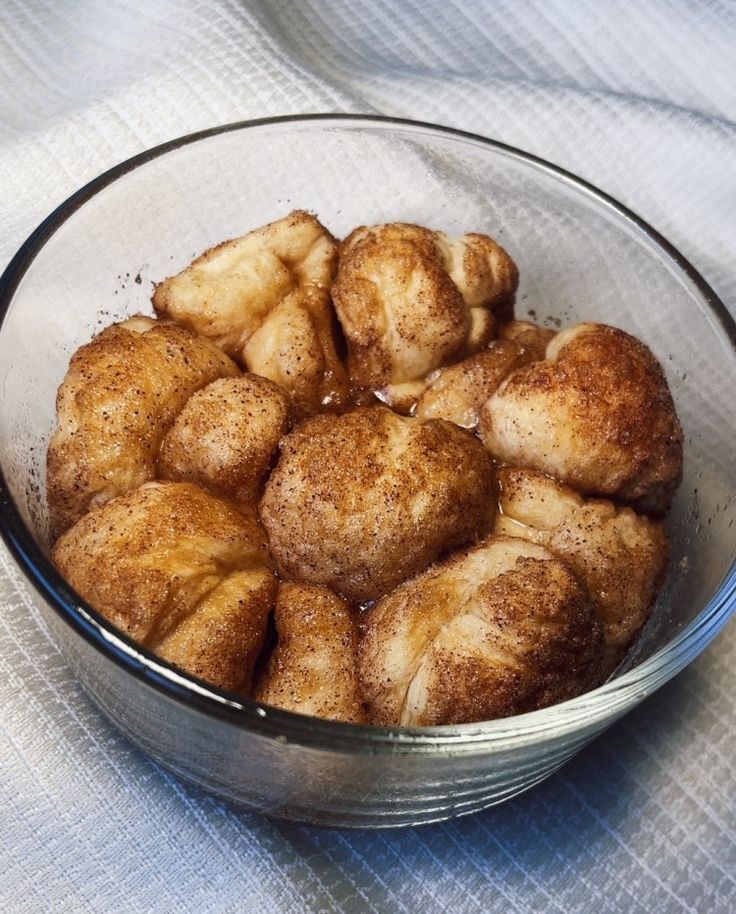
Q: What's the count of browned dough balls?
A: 11